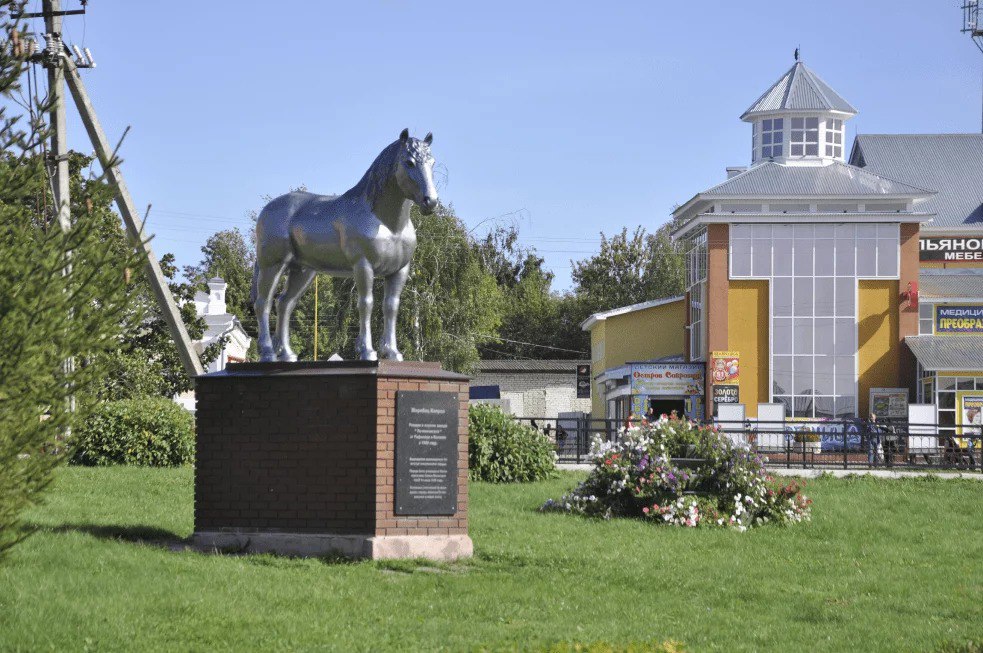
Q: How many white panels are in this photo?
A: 3